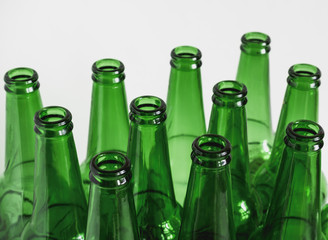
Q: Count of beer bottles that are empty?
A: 11